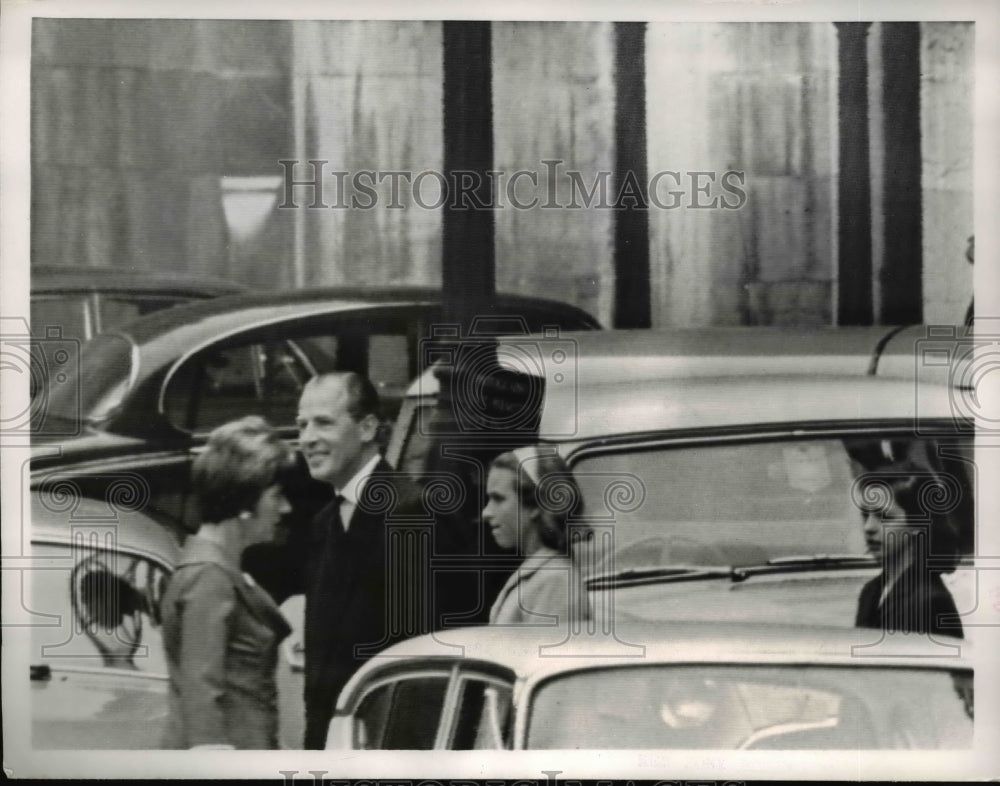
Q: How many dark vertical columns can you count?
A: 4